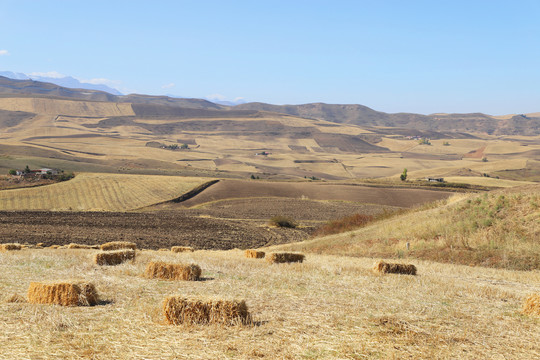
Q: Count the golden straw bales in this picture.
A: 11